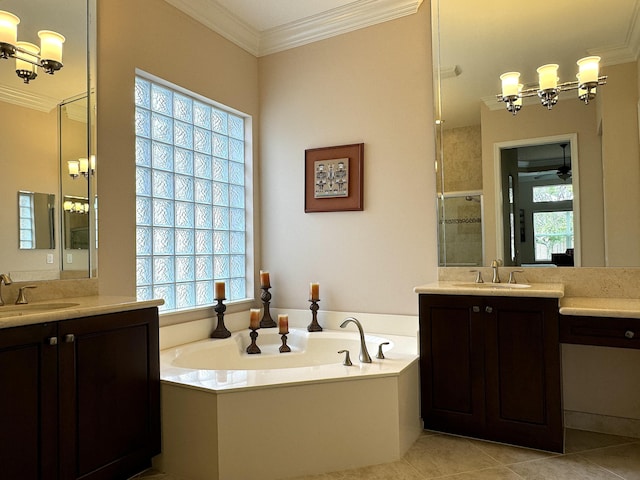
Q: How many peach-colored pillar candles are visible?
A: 5